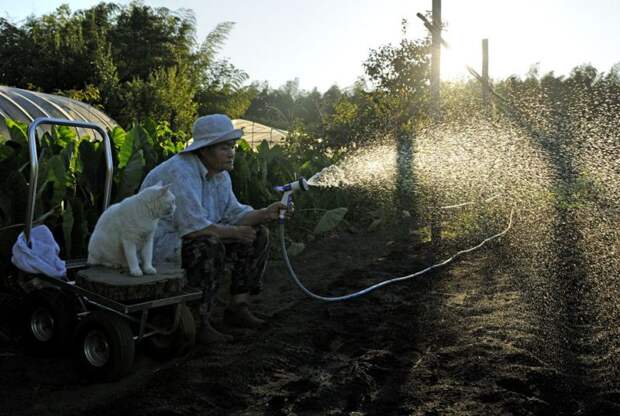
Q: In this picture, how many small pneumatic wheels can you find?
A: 3